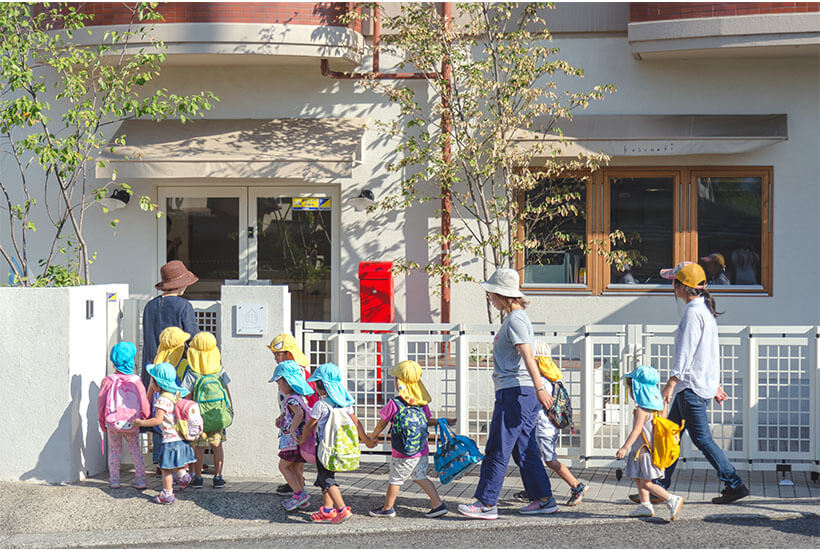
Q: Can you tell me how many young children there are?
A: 10